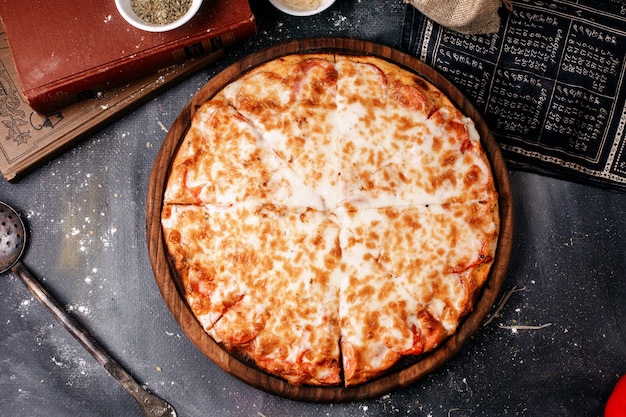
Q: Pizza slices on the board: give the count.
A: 8